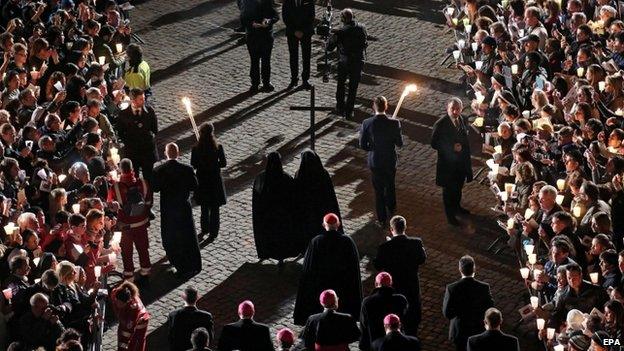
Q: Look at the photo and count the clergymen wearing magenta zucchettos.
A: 5